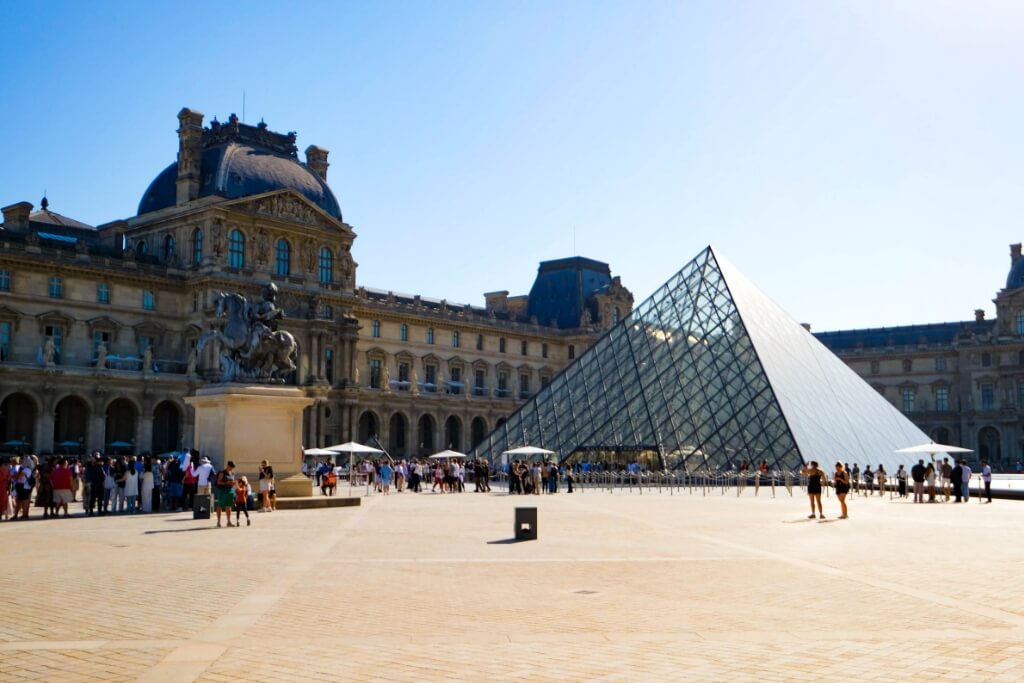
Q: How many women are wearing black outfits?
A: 2